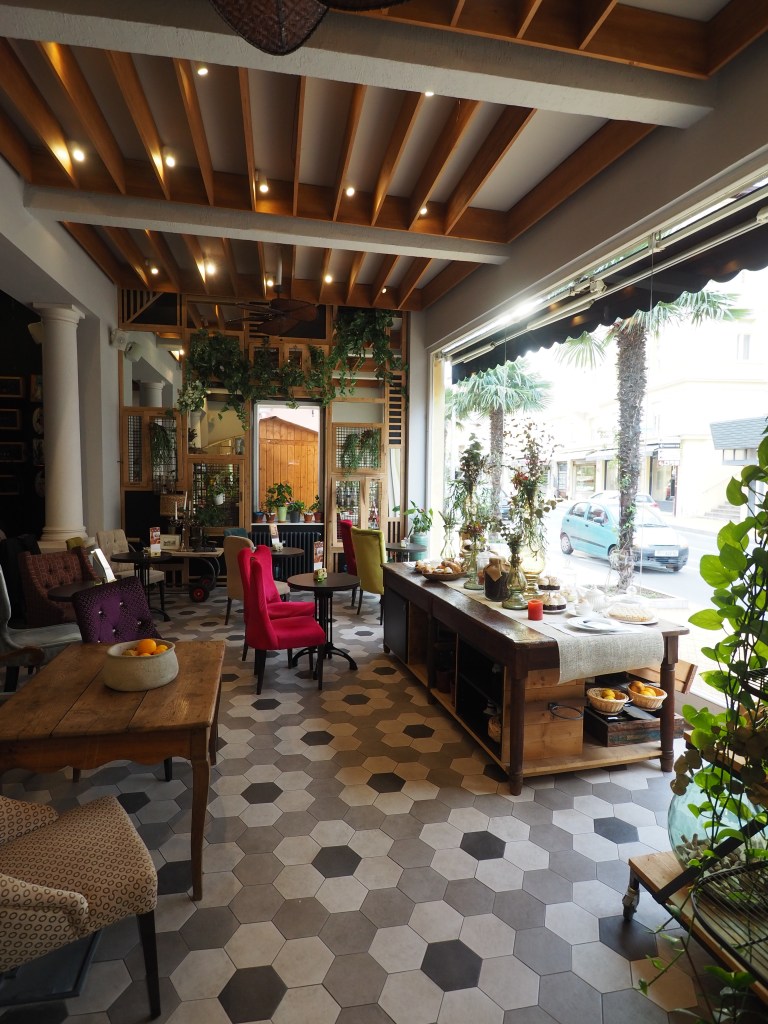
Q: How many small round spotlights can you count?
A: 12